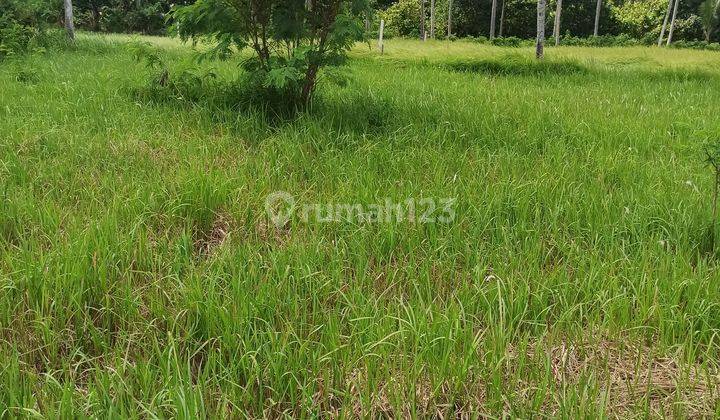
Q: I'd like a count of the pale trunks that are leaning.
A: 2